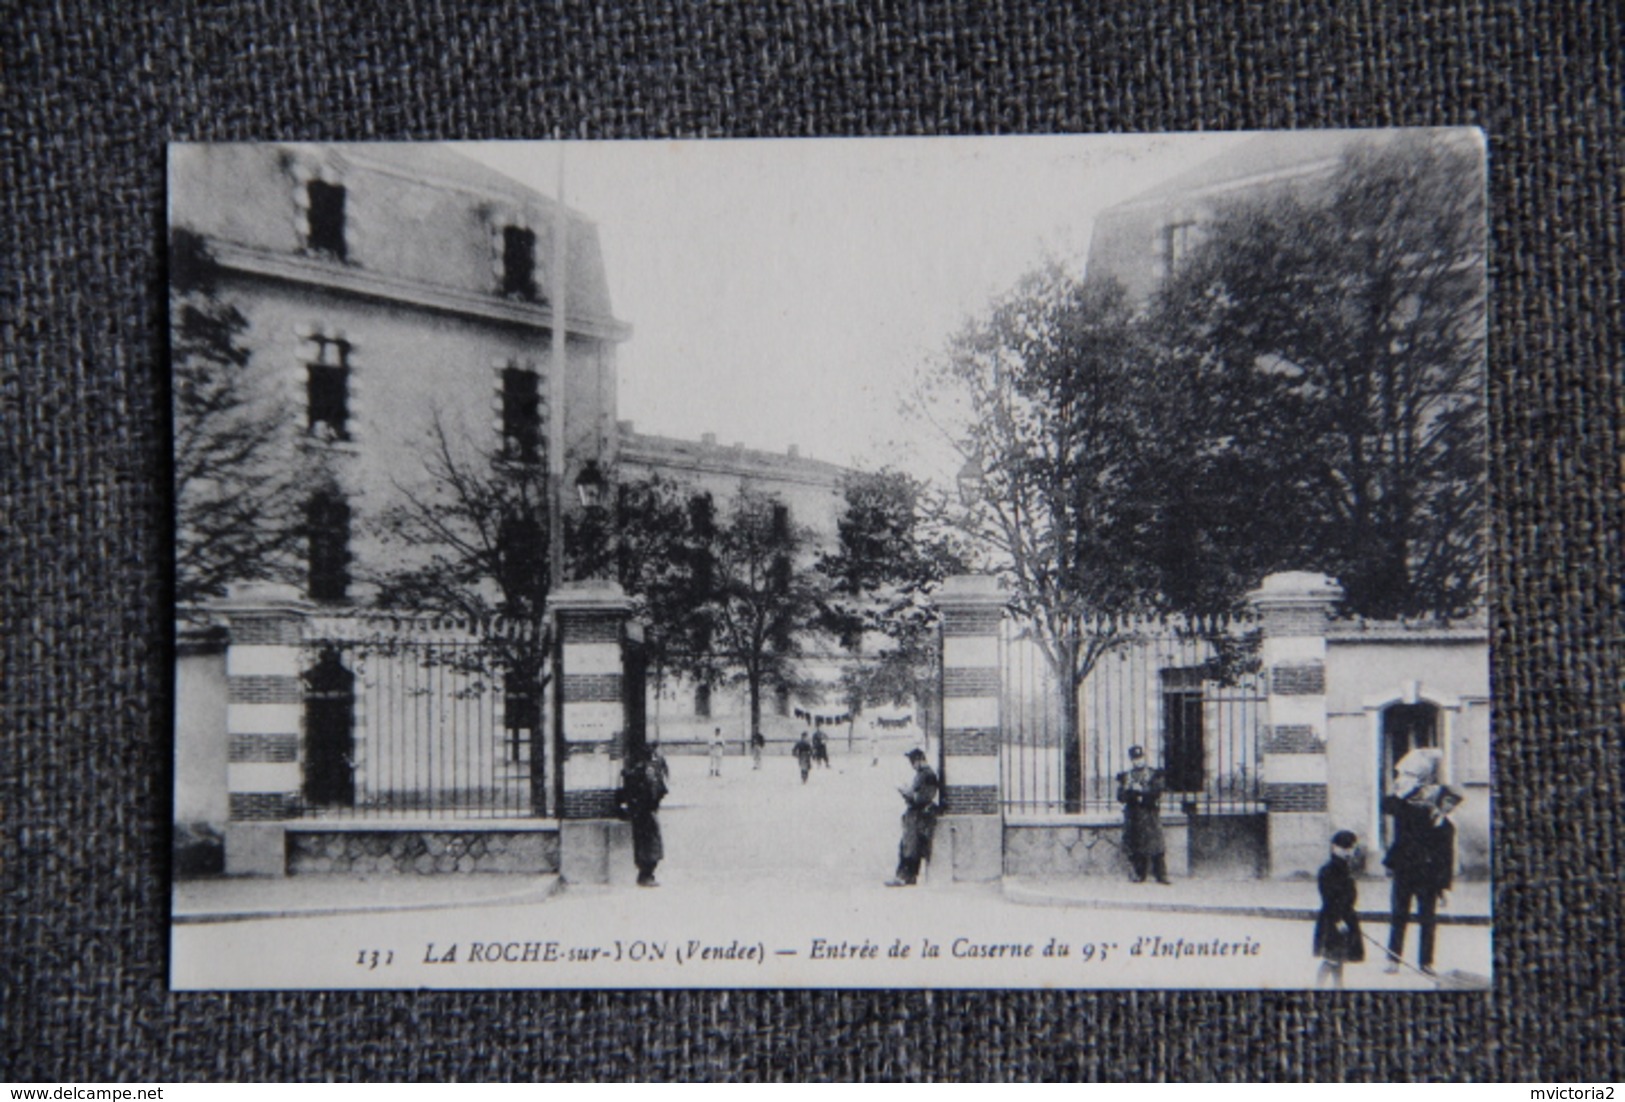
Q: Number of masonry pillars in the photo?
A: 4